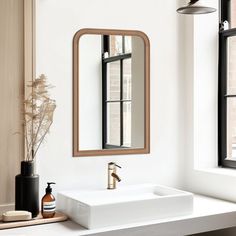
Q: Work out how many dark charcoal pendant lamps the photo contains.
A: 1